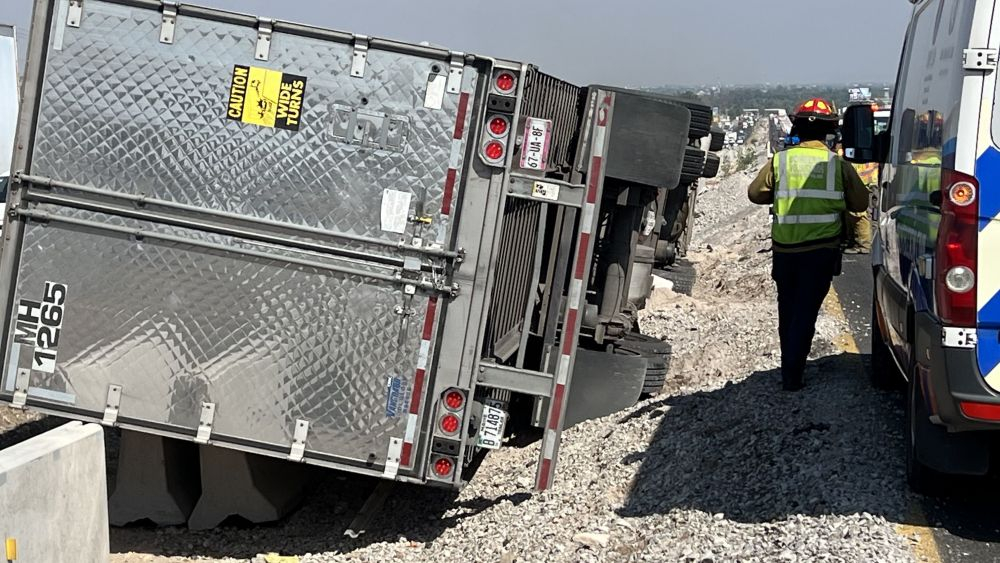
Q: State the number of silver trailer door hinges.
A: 10